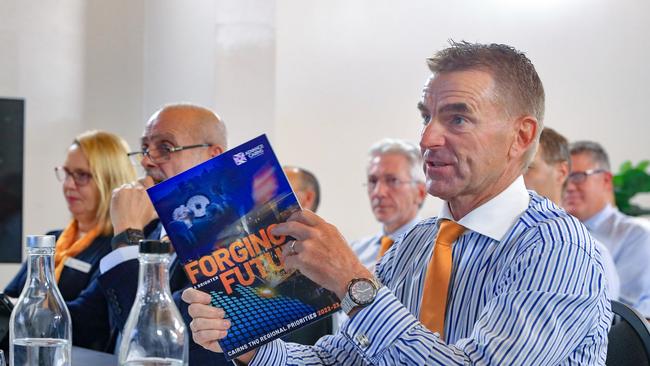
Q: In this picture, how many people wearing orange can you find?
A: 3